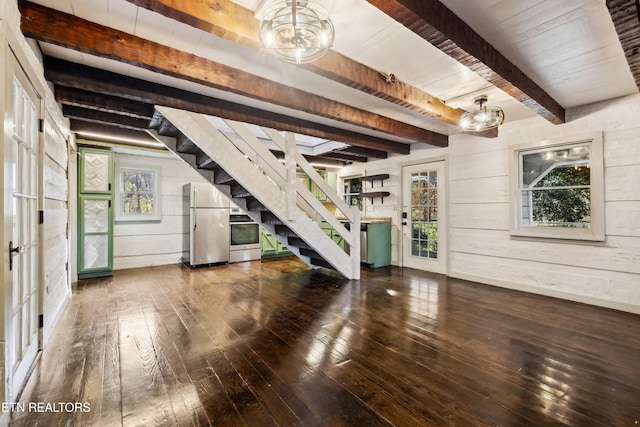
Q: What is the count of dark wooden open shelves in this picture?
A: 2